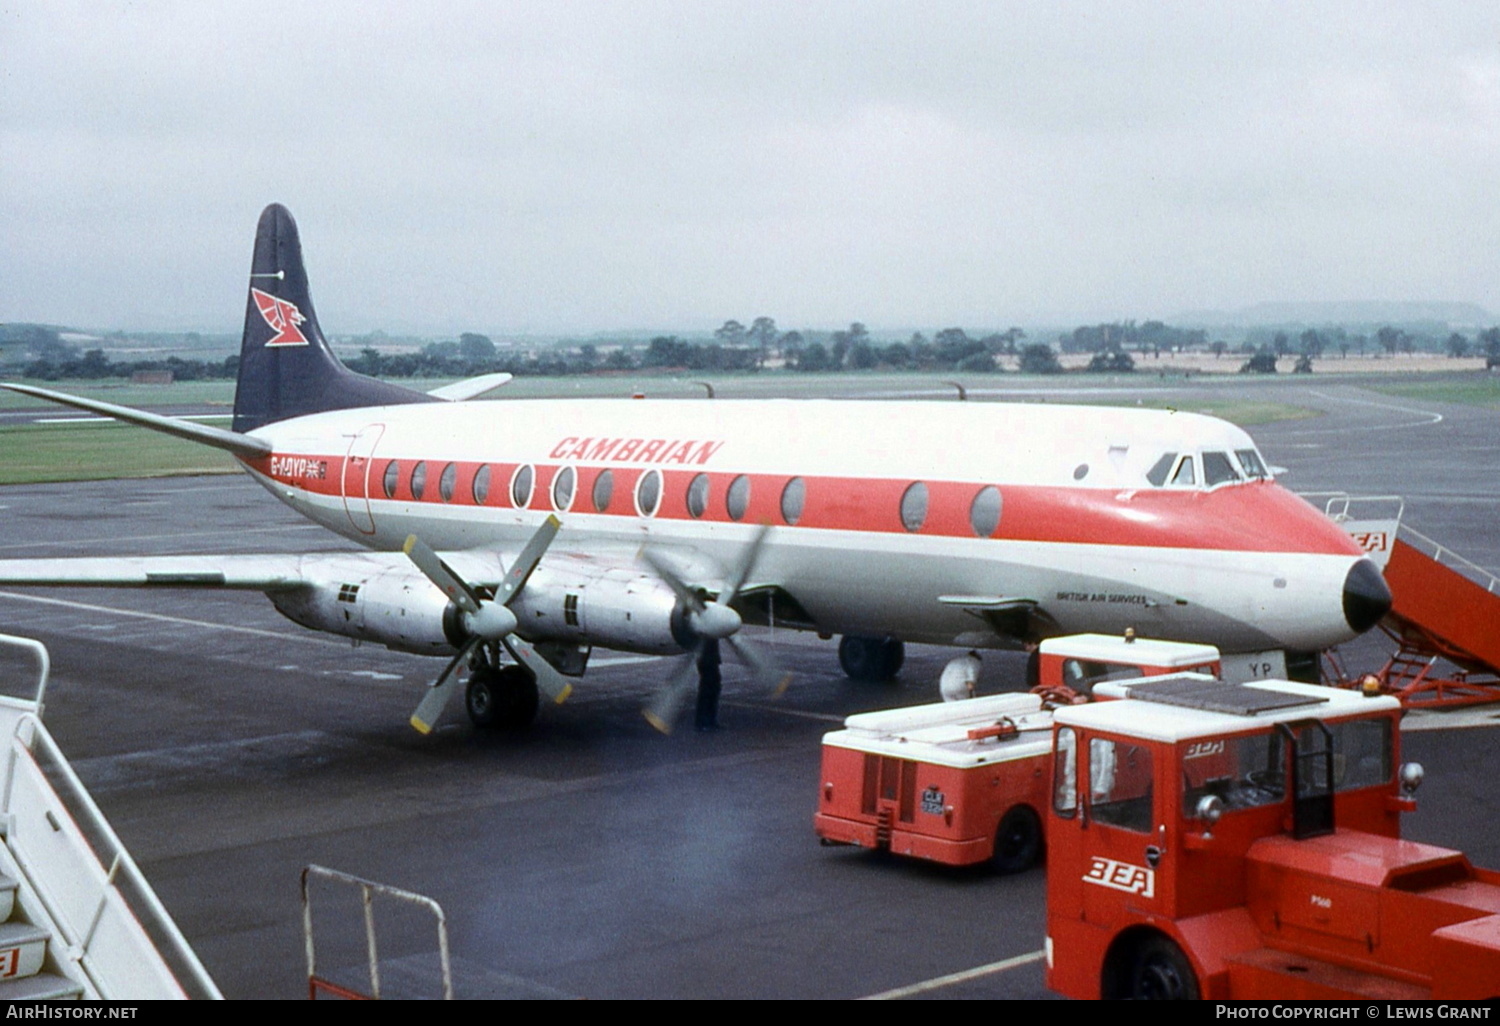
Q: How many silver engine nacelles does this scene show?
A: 2